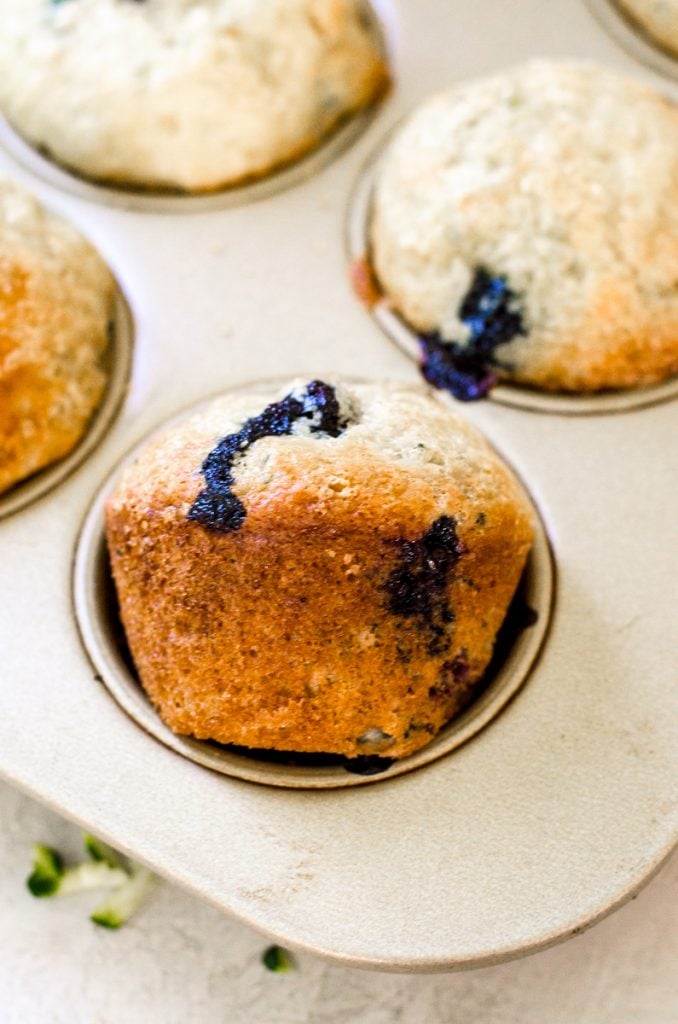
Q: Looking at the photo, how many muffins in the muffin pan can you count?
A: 5